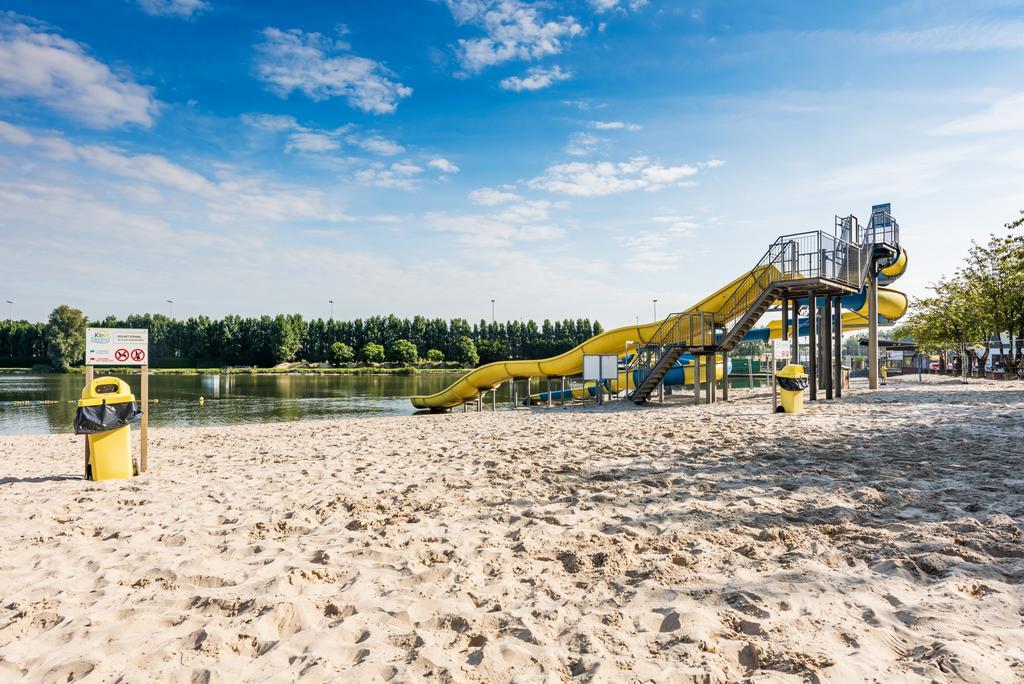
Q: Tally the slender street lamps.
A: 5